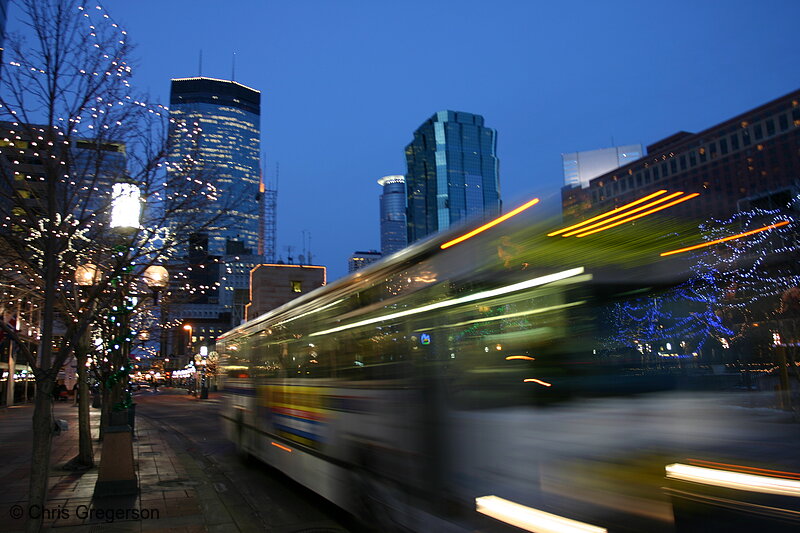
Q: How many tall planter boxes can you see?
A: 1